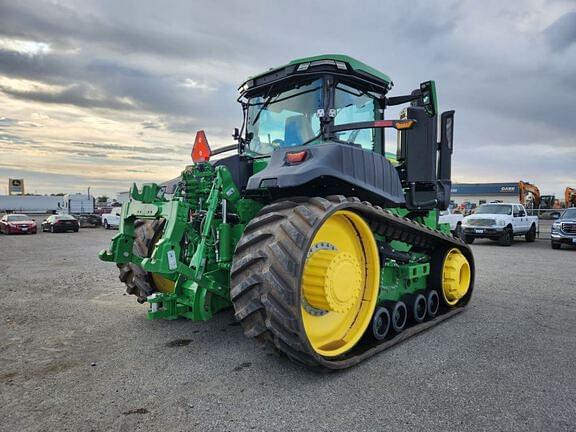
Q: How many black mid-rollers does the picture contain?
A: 4